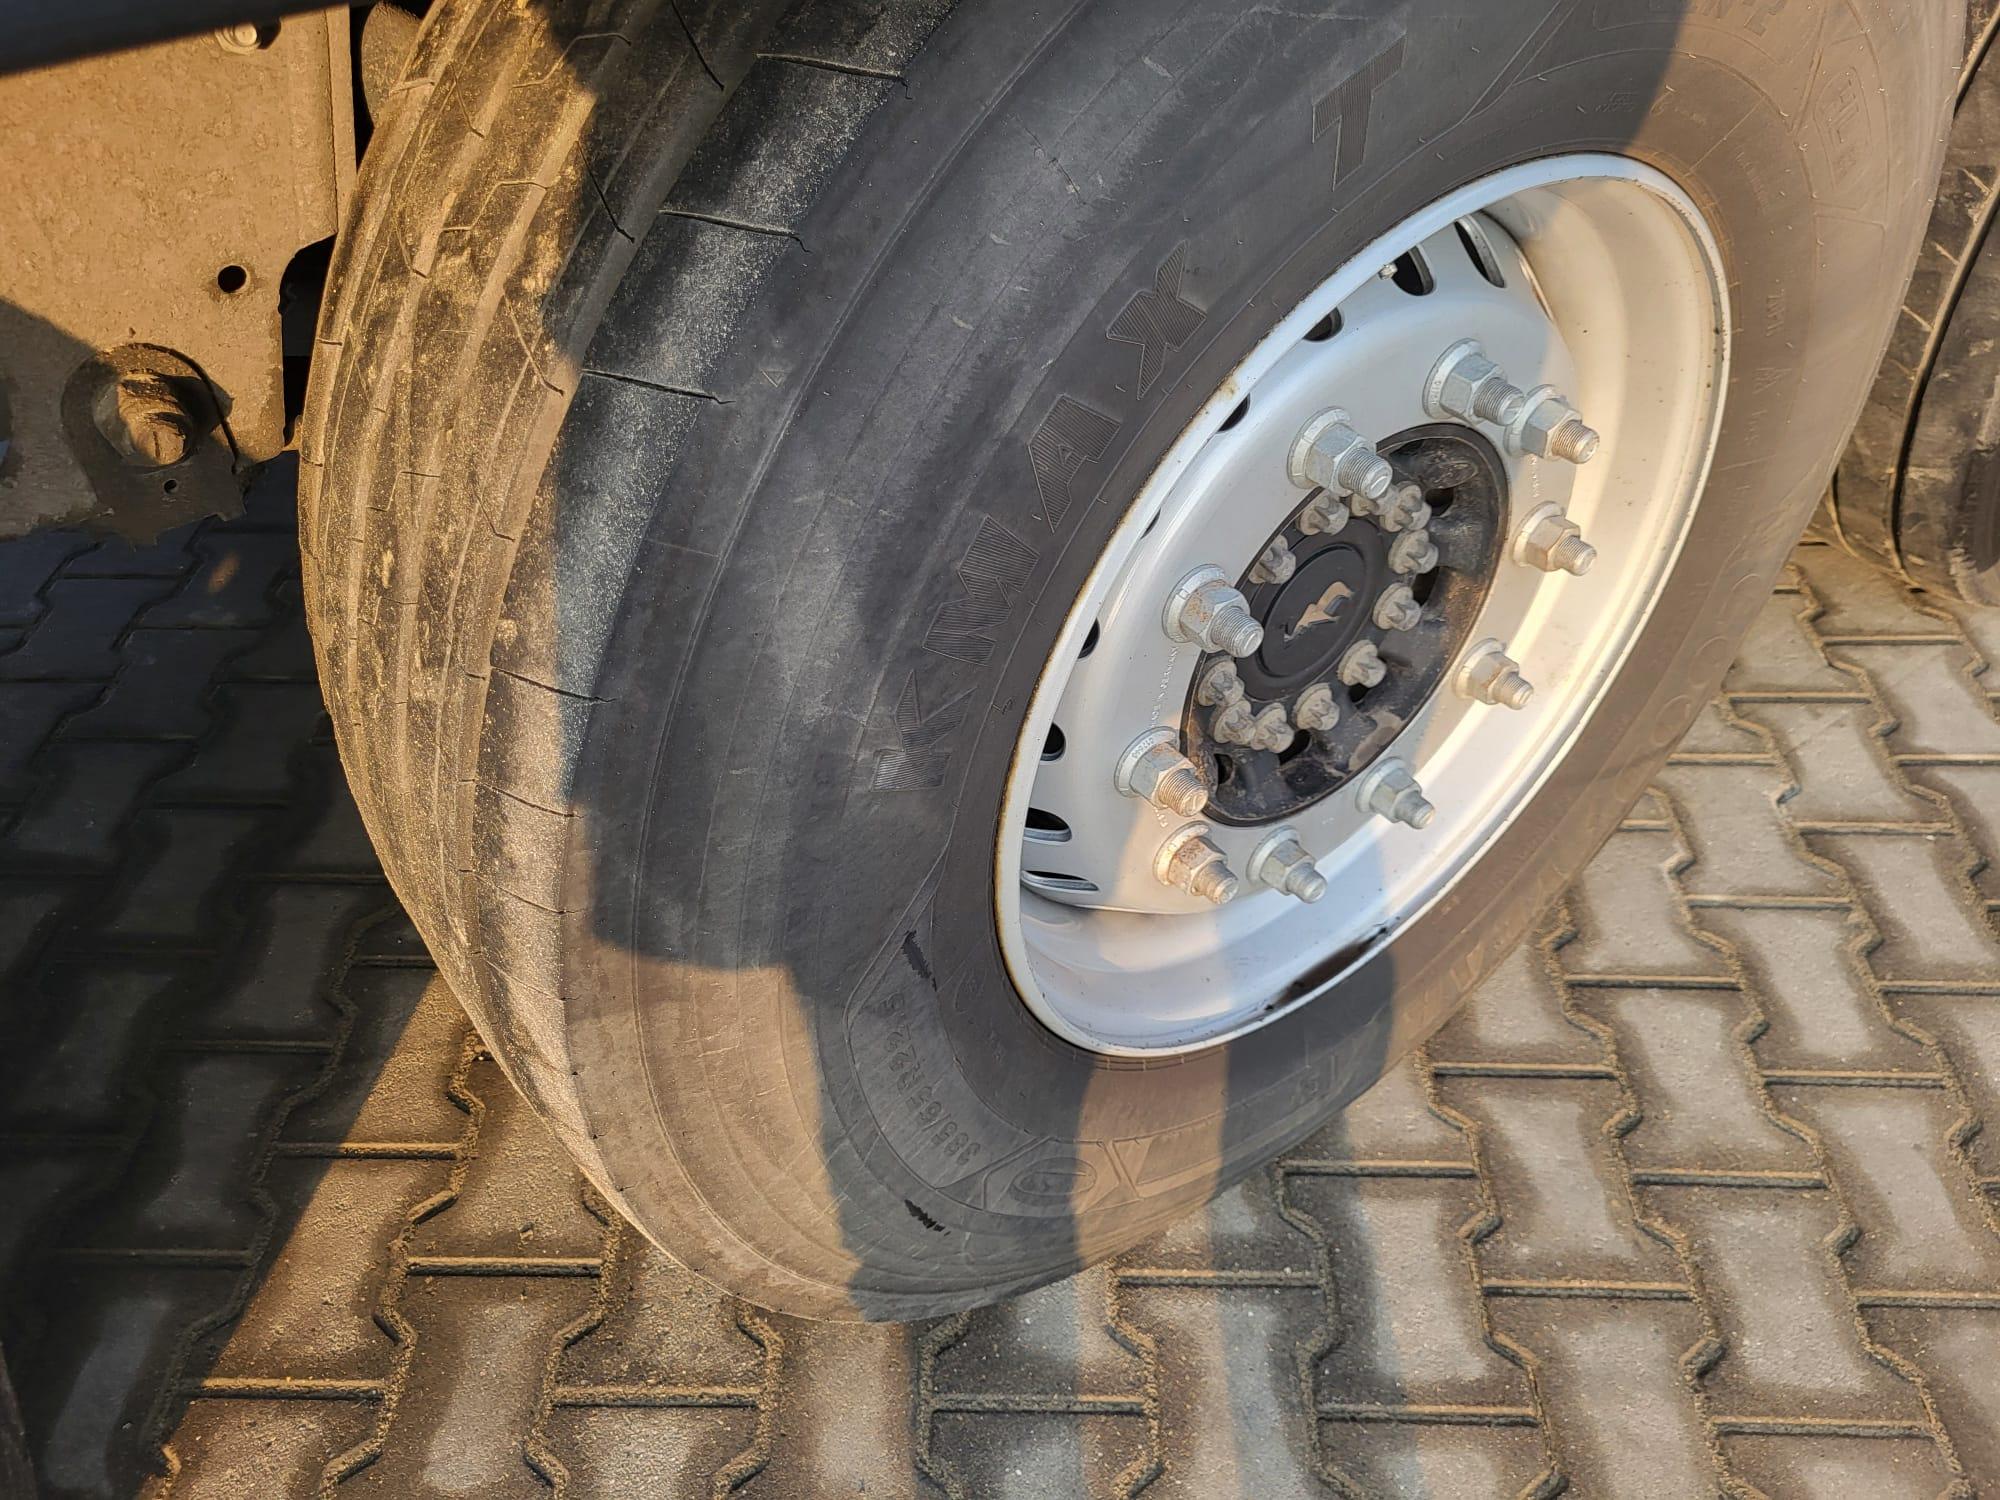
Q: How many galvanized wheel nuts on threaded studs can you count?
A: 10